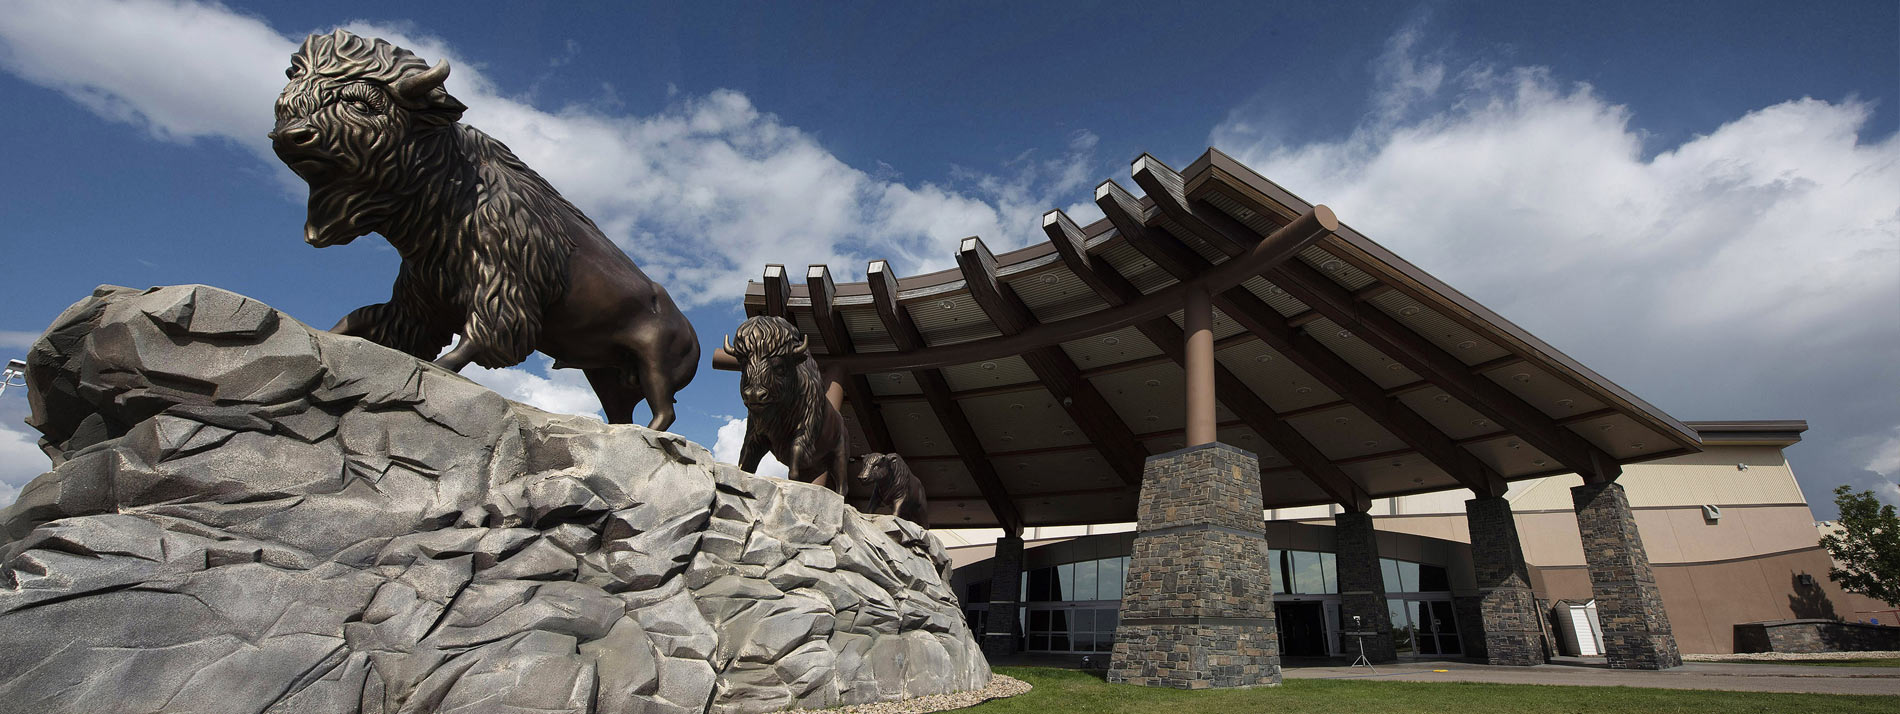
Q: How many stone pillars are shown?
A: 5